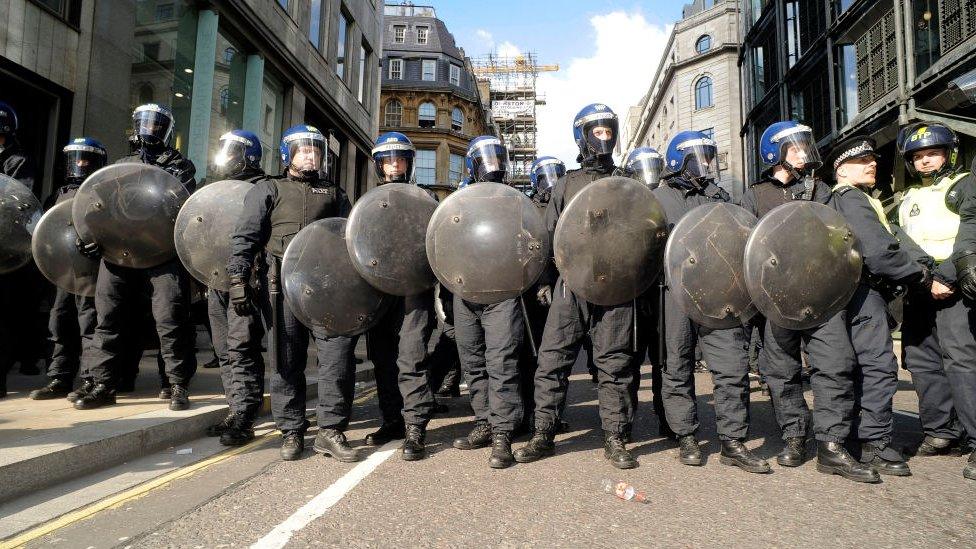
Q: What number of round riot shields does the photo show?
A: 10